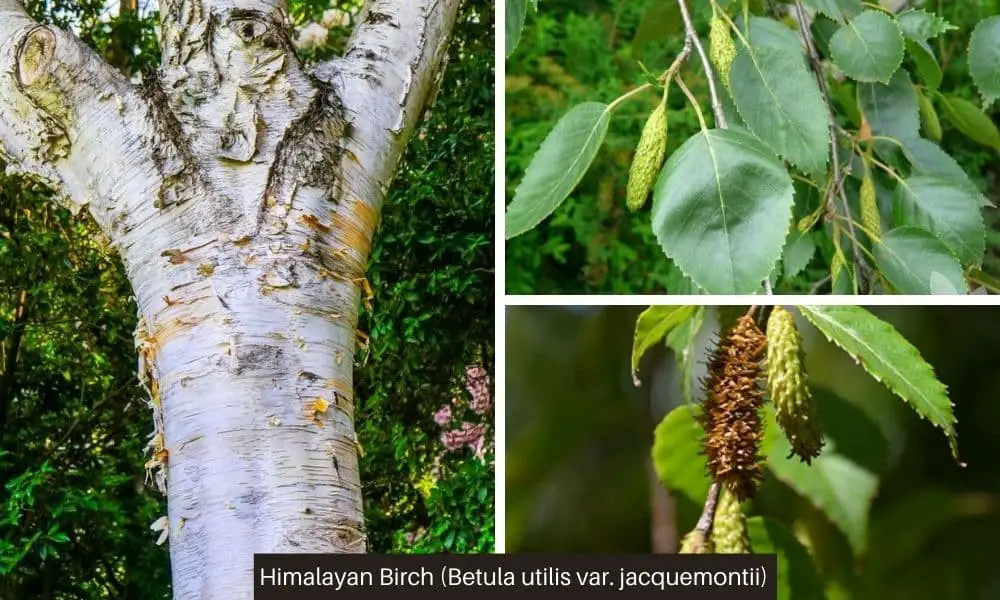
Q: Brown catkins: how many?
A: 1